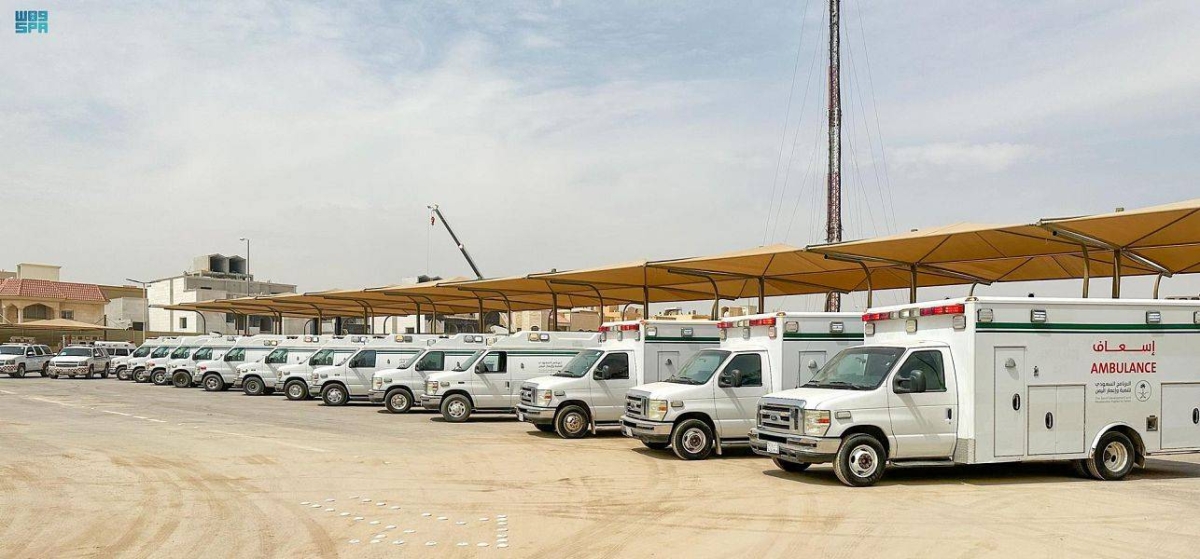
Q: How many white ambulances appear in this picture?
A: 13